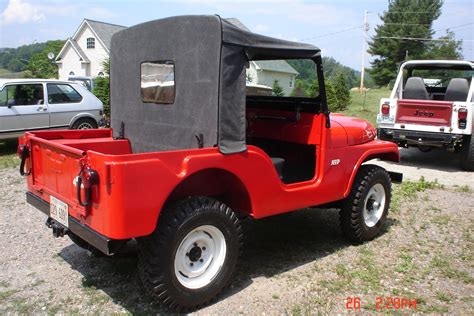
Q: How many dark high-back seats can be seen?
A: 2